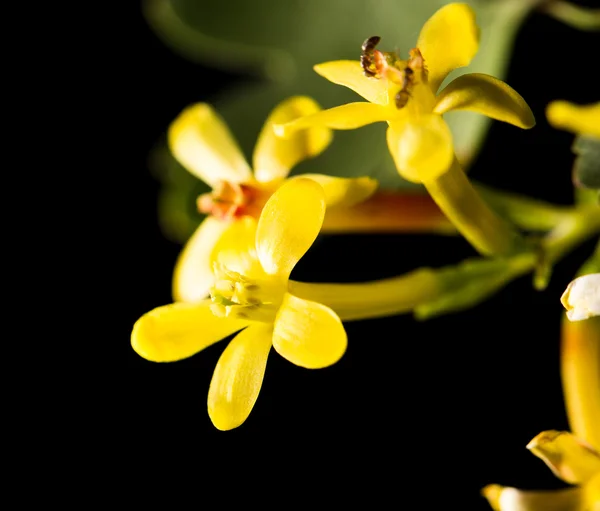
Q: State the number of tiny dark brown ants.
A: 2